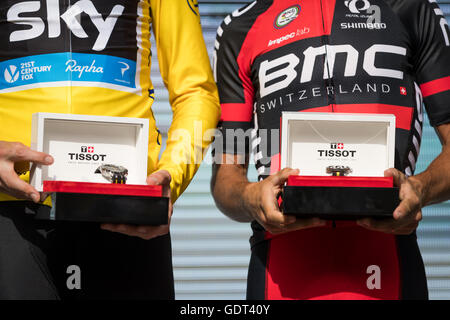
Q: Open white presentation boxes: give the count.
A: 2